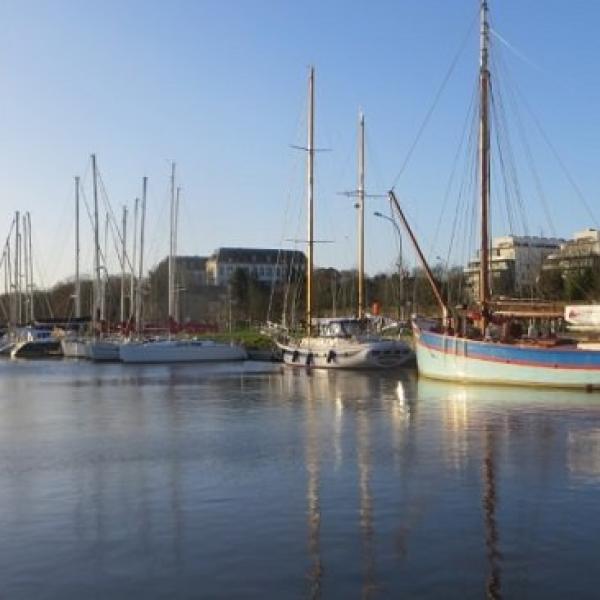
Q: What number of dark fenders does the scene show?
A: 3